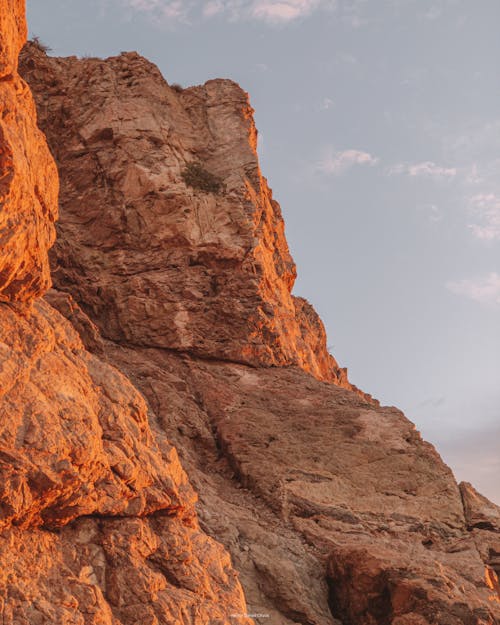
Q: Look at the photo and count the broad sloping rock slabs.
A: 1